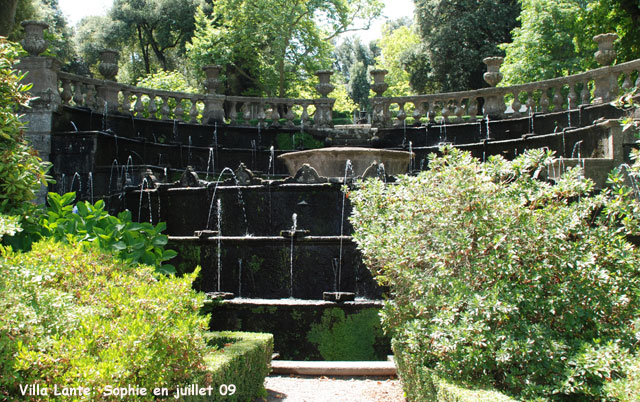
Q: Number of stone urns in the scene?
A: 7